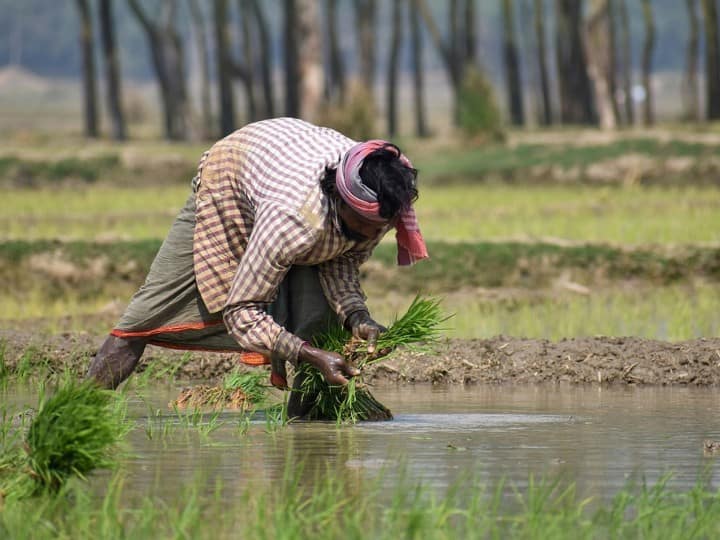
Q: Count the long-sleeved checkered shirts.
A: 1